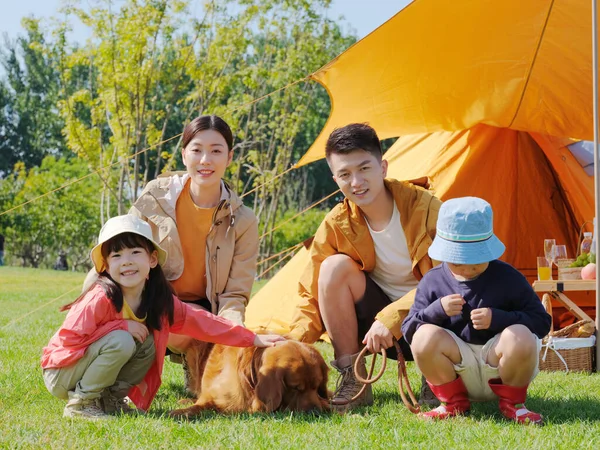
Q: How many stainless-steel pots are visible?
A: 0